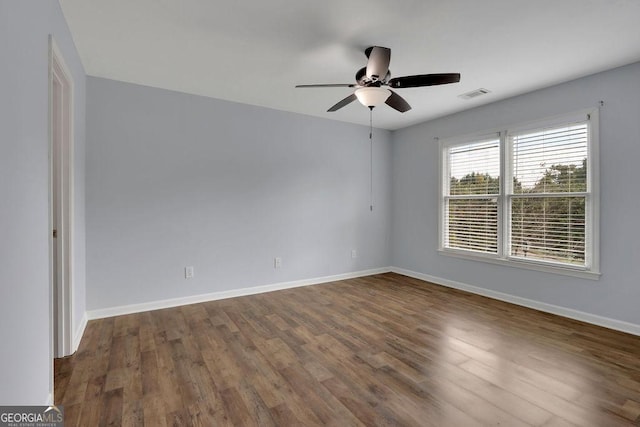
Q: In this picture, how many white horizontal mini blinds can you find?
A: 2